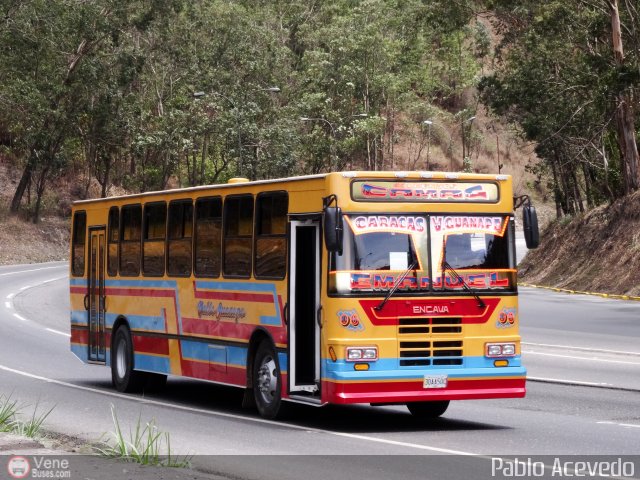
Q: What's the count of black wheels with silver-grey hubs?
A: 2